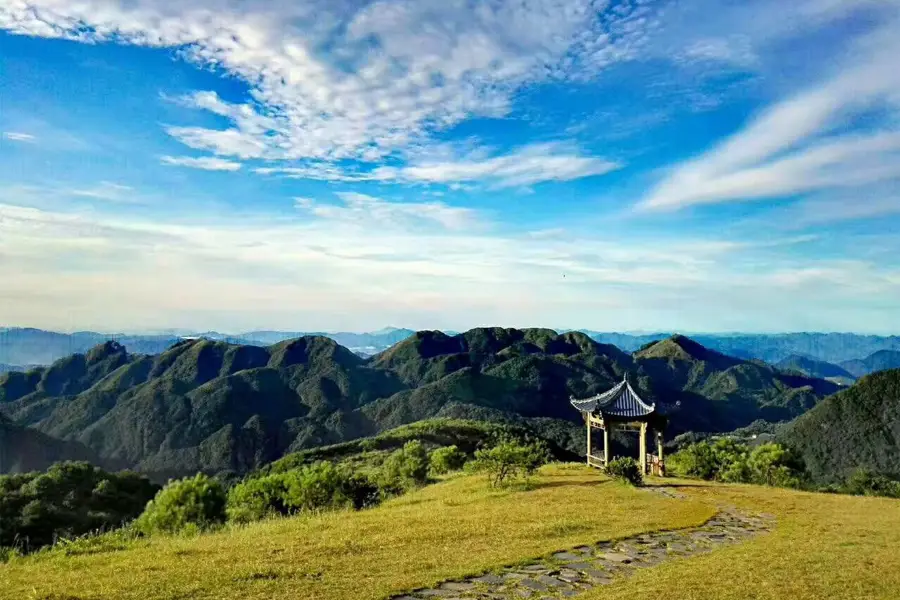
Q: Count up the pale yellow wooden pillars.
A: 4